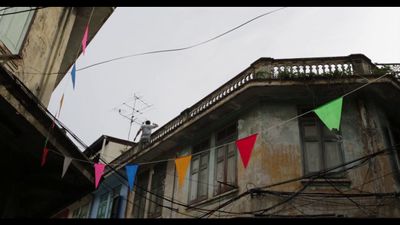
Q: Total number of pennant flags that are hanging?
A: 11